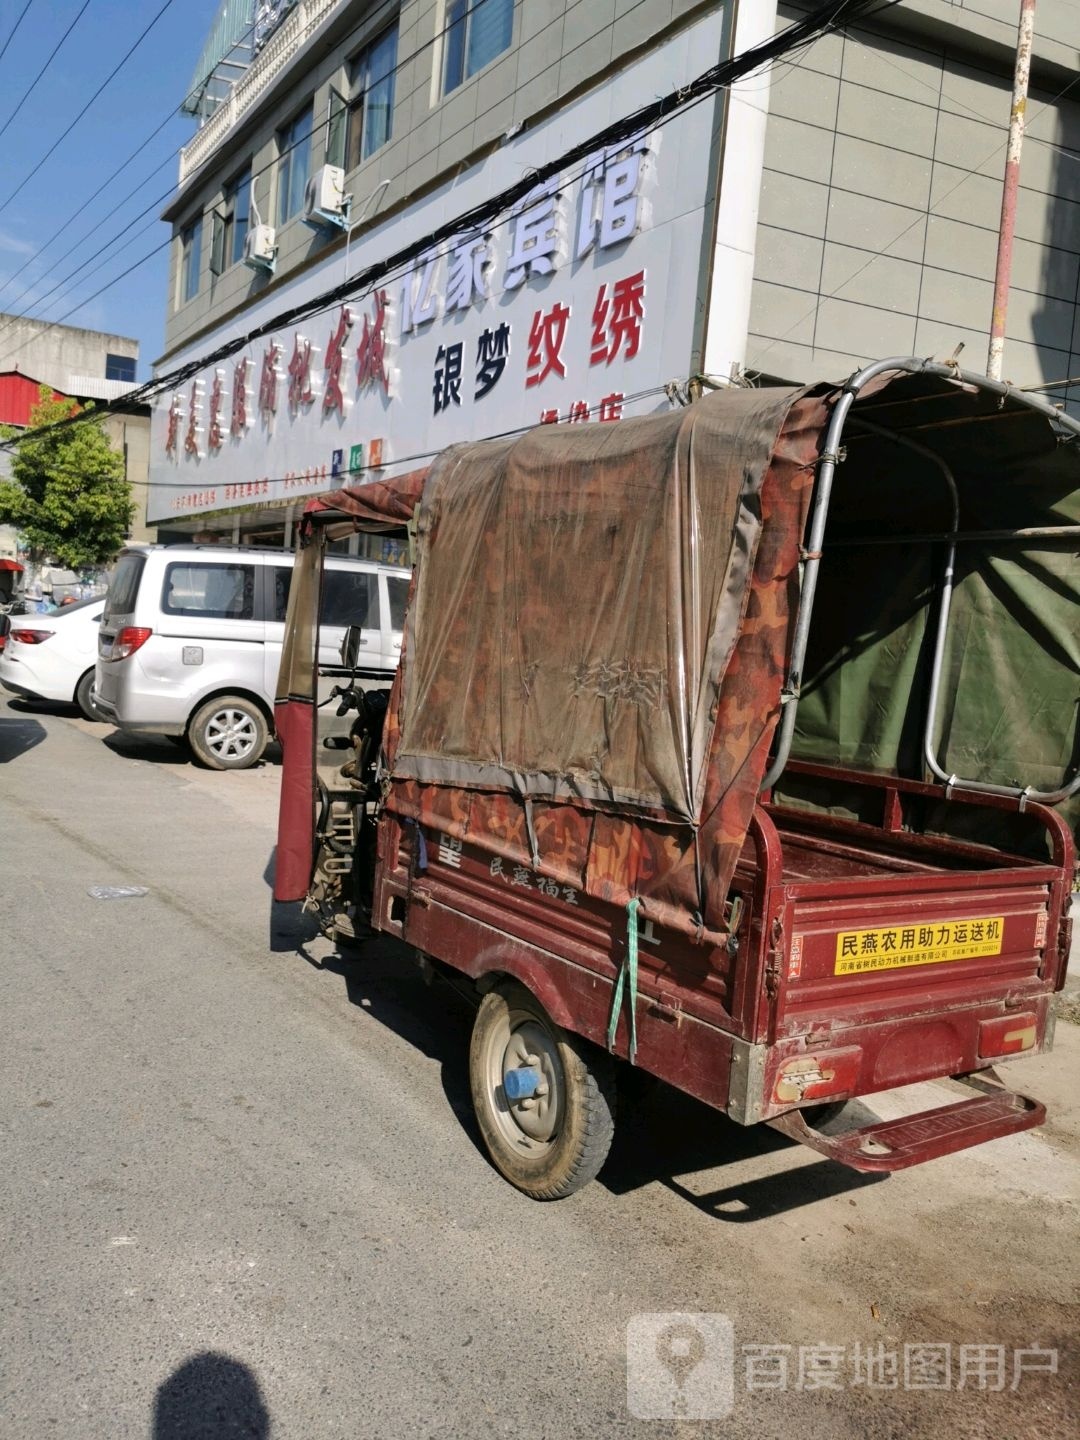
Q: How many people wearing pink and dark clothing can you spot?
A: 0